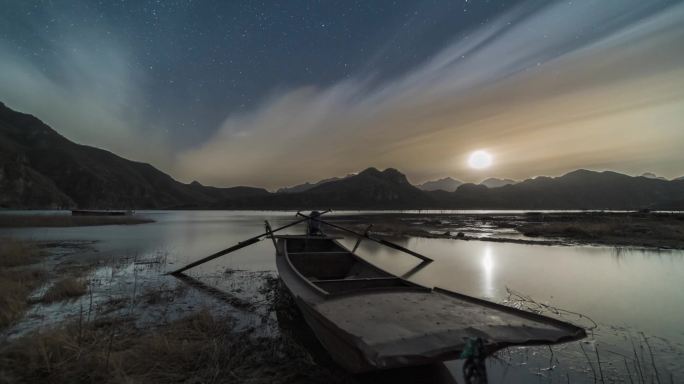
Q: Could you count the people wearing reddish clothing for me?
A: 0